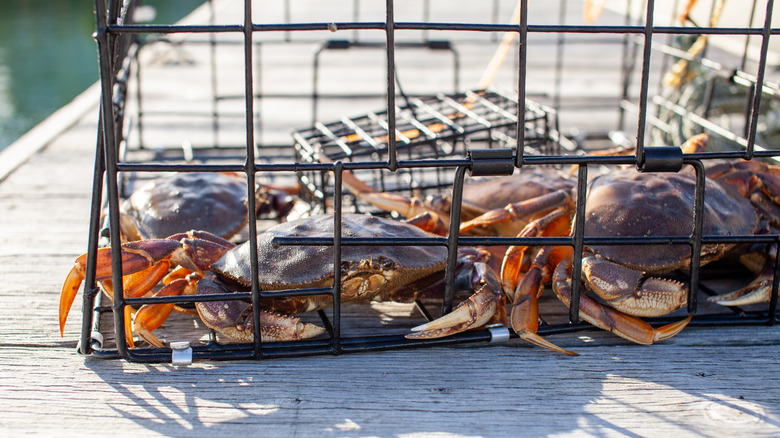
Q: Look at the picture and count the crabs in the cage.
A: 4